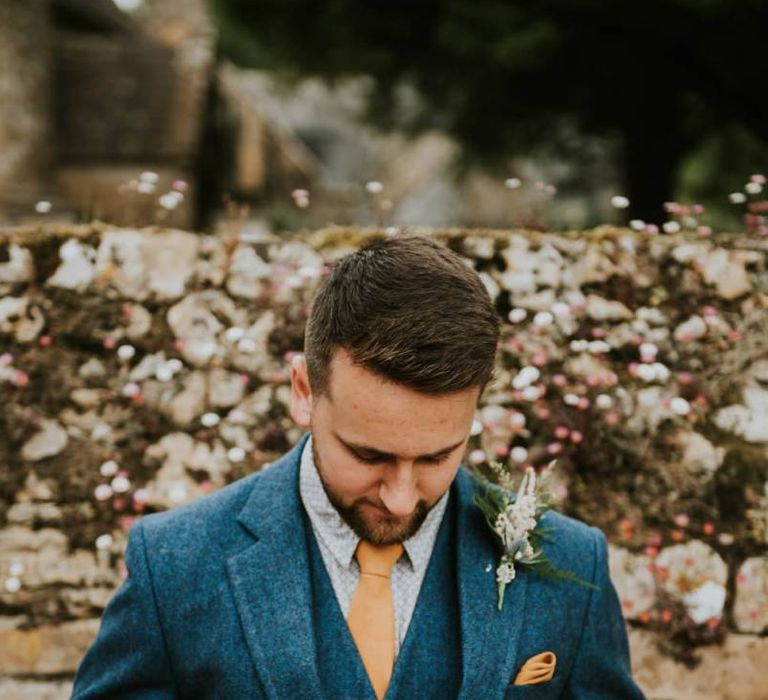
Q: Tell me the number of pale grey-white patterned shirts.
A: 1